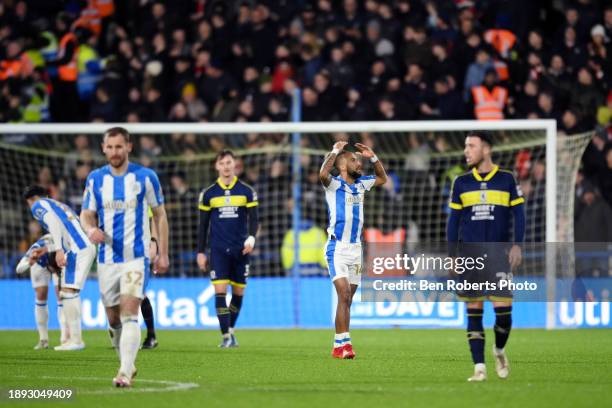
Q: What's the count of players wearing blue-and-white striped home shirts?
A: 4